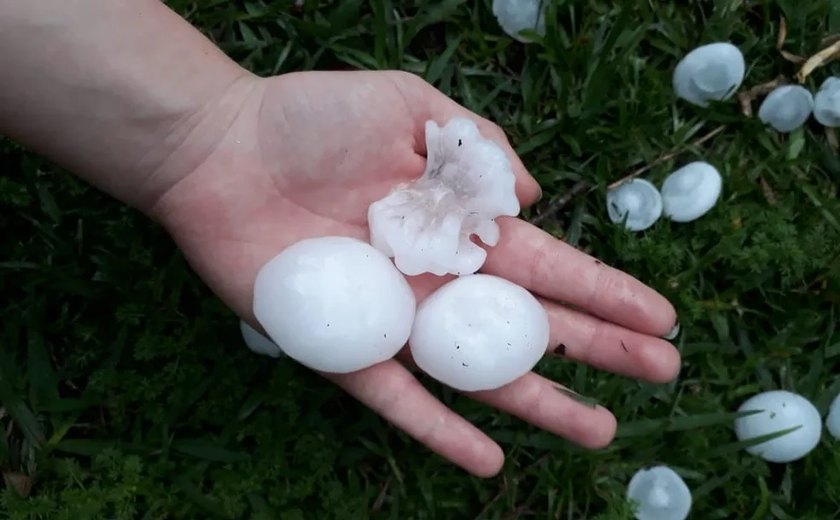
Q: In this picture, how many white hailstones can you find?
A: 13